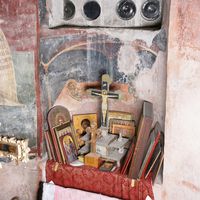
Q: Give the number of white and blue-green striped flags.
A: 0